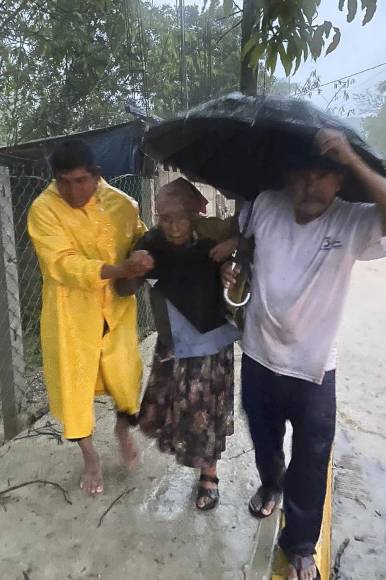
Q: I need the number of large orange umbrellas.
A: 0